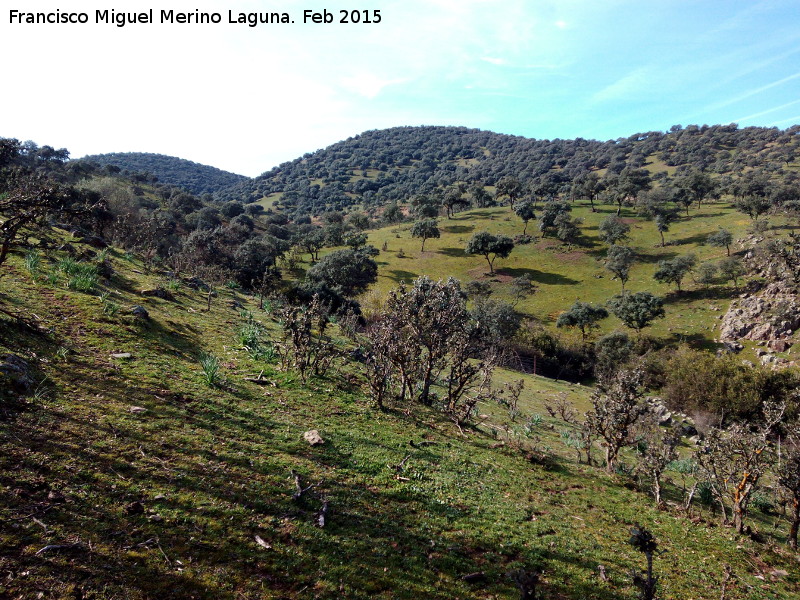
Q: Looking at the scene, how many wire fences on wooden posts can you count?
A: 1